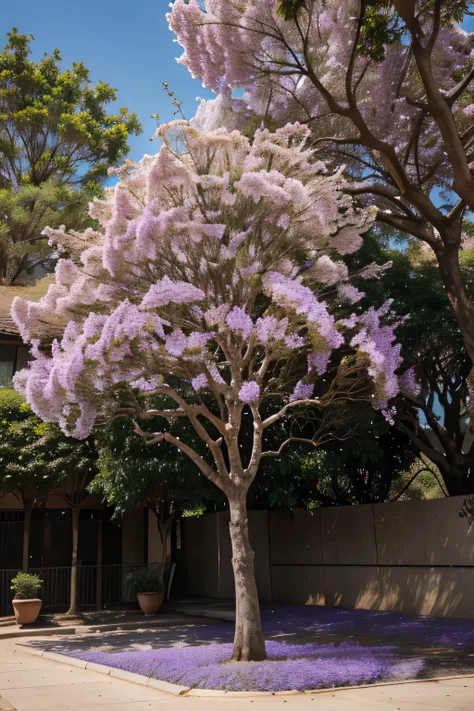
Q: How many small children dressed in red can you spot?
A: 0